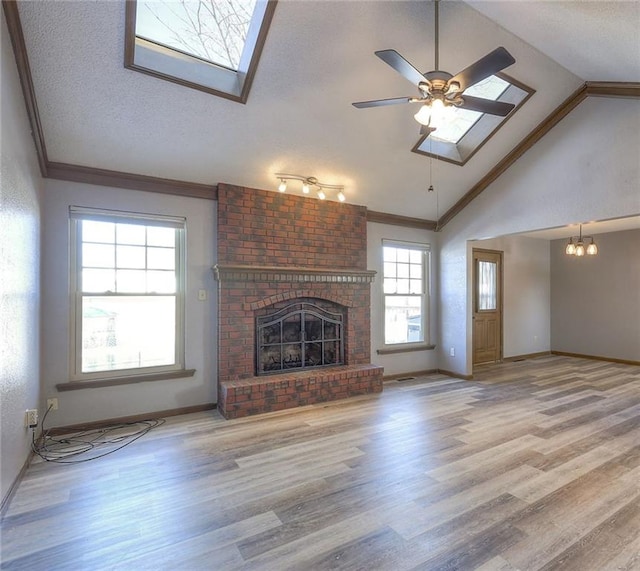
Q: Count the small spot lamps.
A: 4